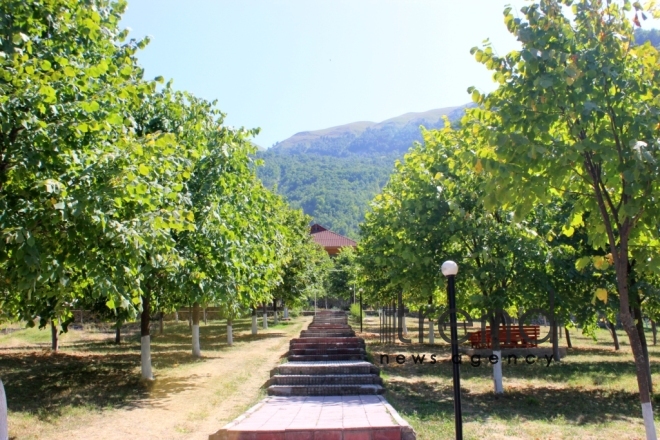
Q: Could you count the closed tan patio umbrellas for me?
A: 0